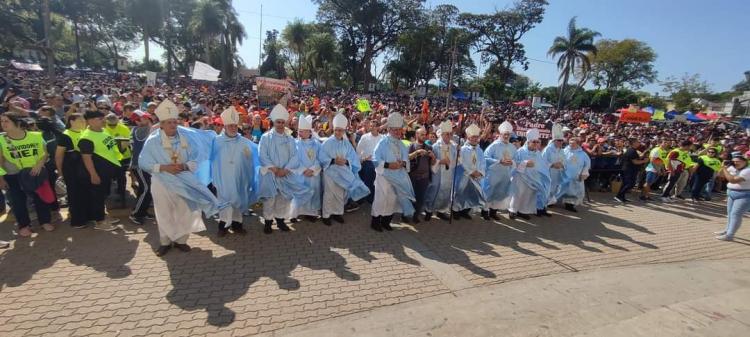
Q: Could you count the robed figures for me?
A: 12